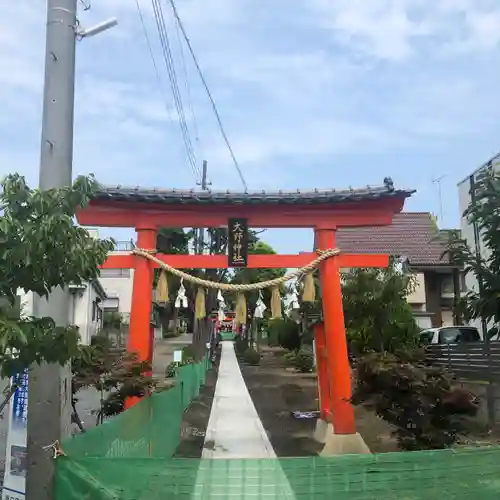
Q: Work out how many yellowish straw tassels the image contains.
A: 5